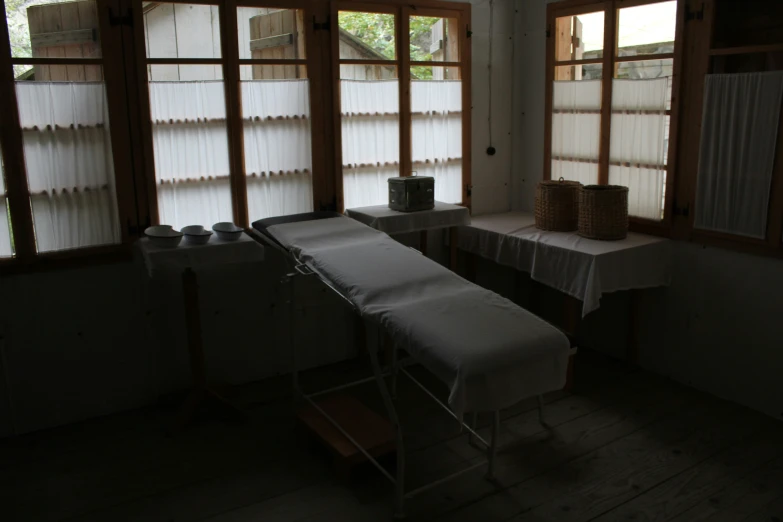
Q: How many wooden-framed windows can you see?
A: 5